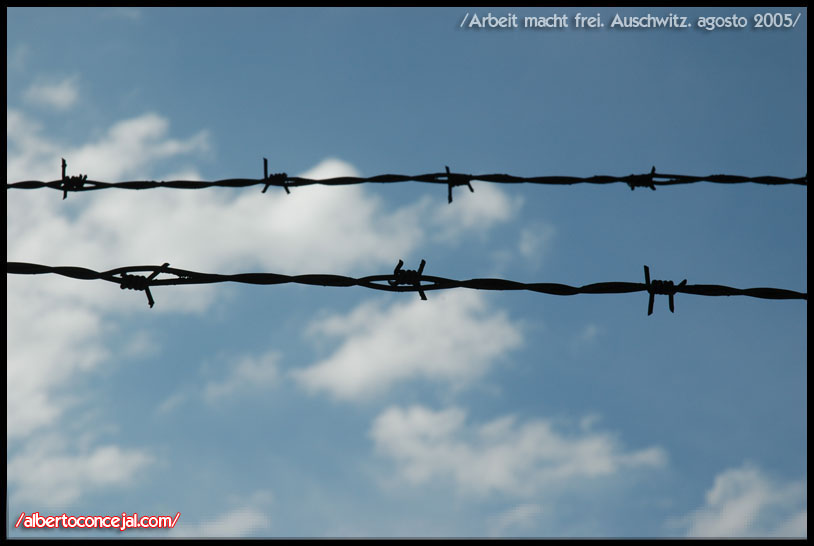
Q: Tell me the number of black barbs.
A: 7